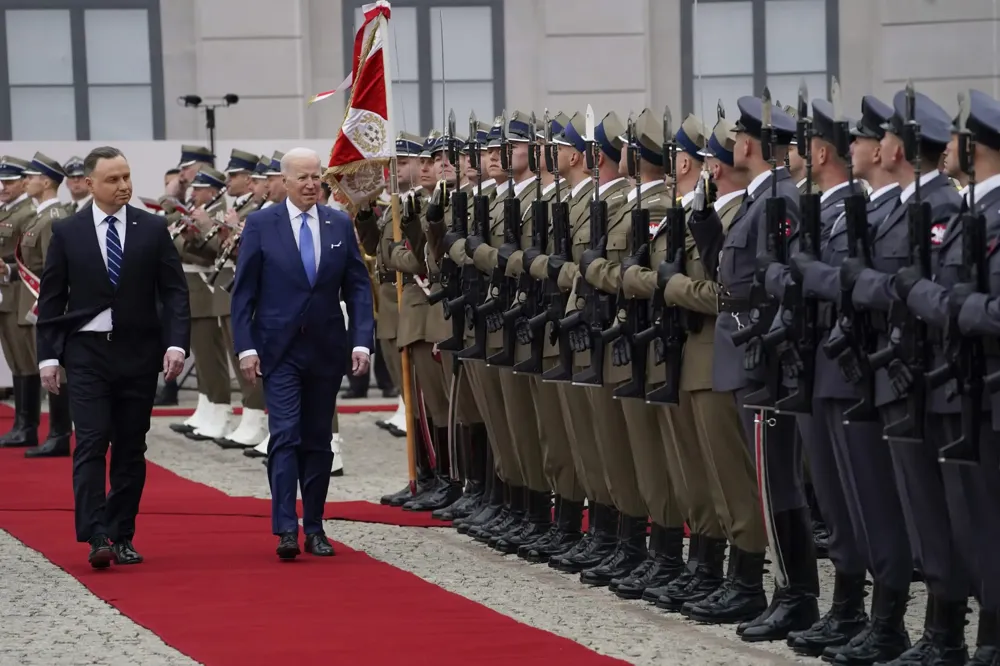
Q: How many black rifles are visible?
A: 13